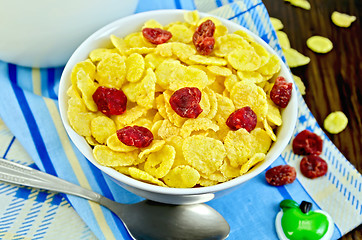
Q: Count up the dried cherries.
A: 10